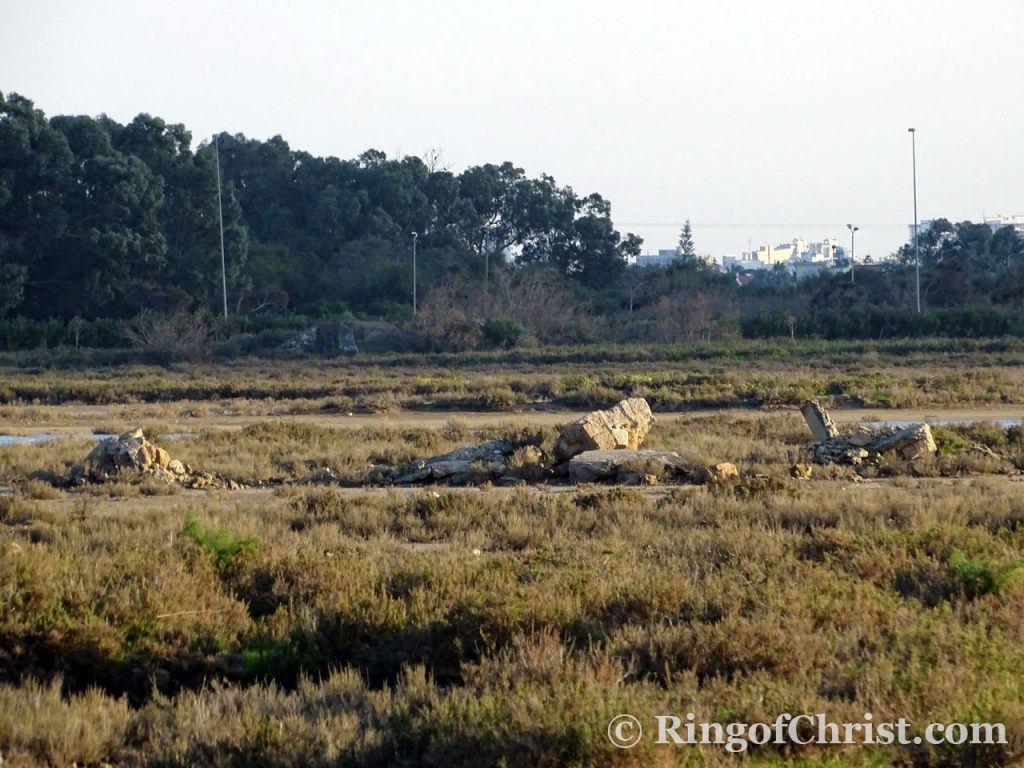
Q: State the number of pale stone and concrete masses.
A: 3